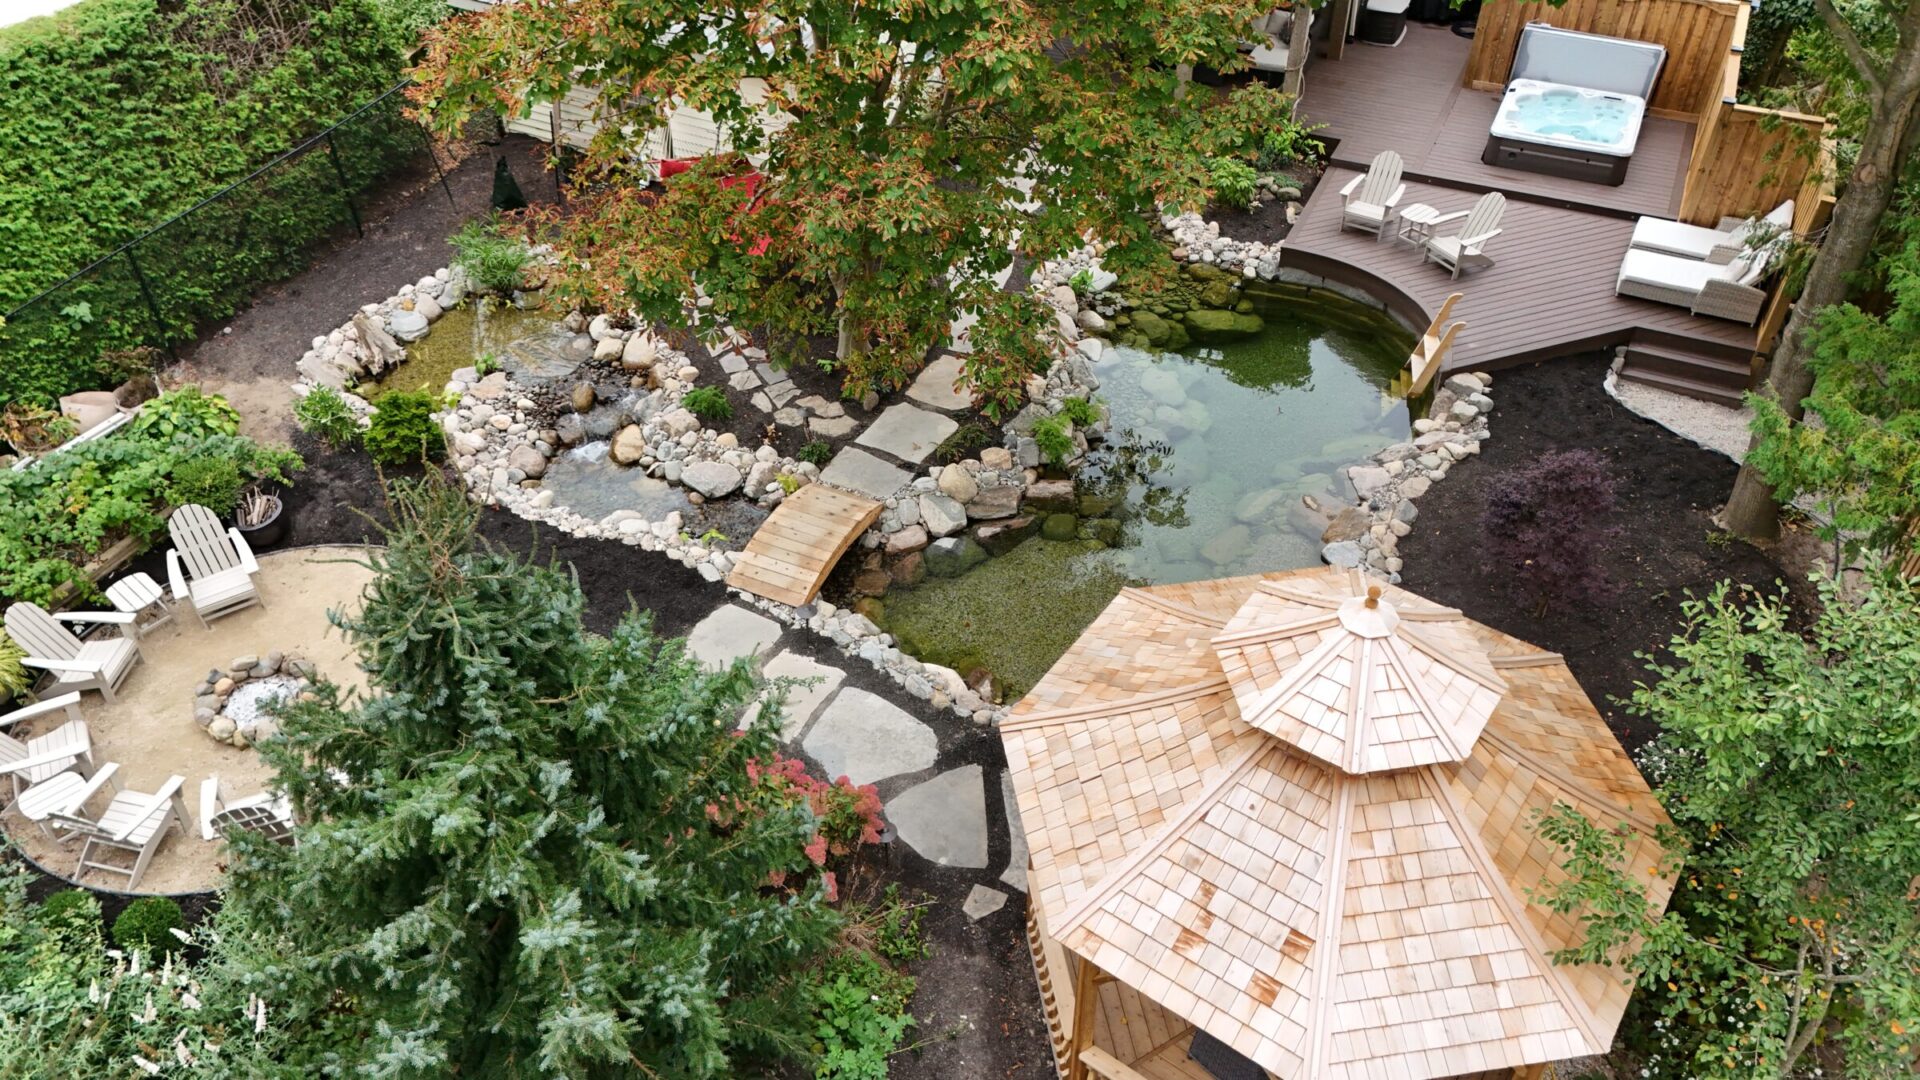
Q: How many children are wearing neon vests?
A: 0